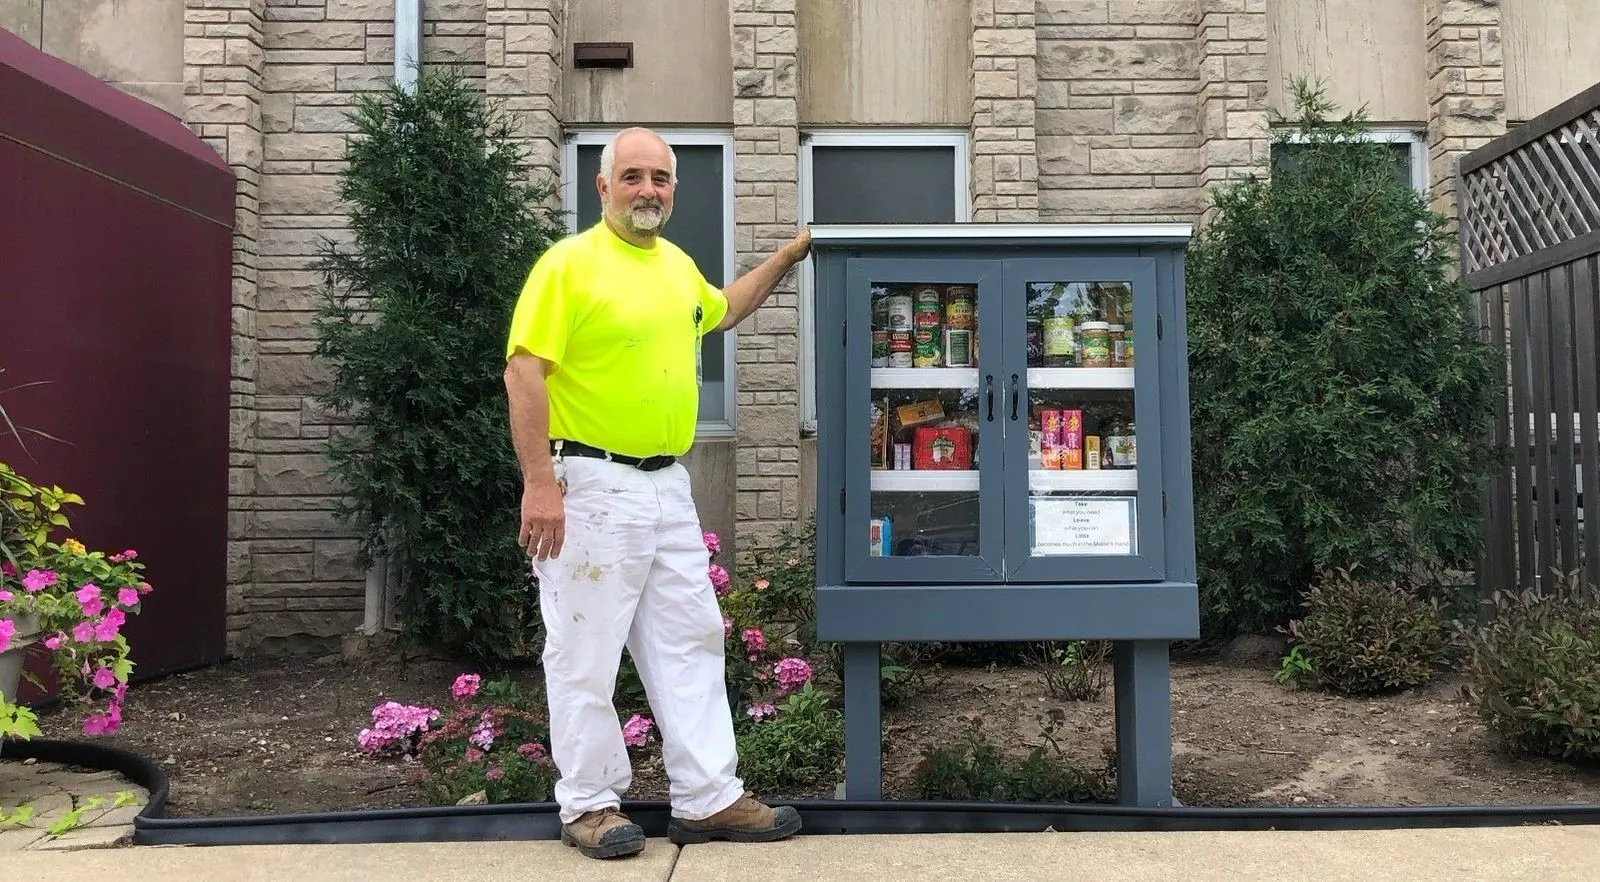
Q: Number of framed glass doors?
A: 2